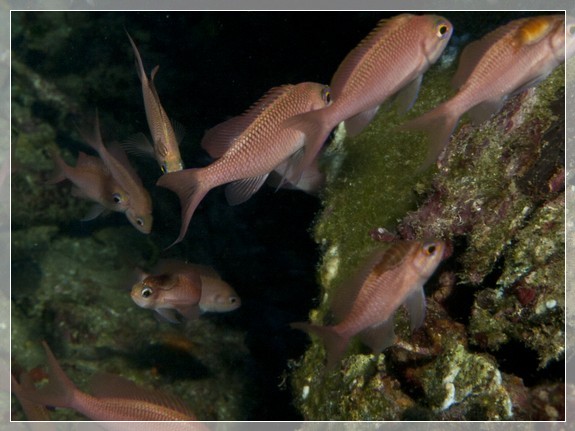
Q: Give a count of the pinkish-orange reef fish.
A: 11